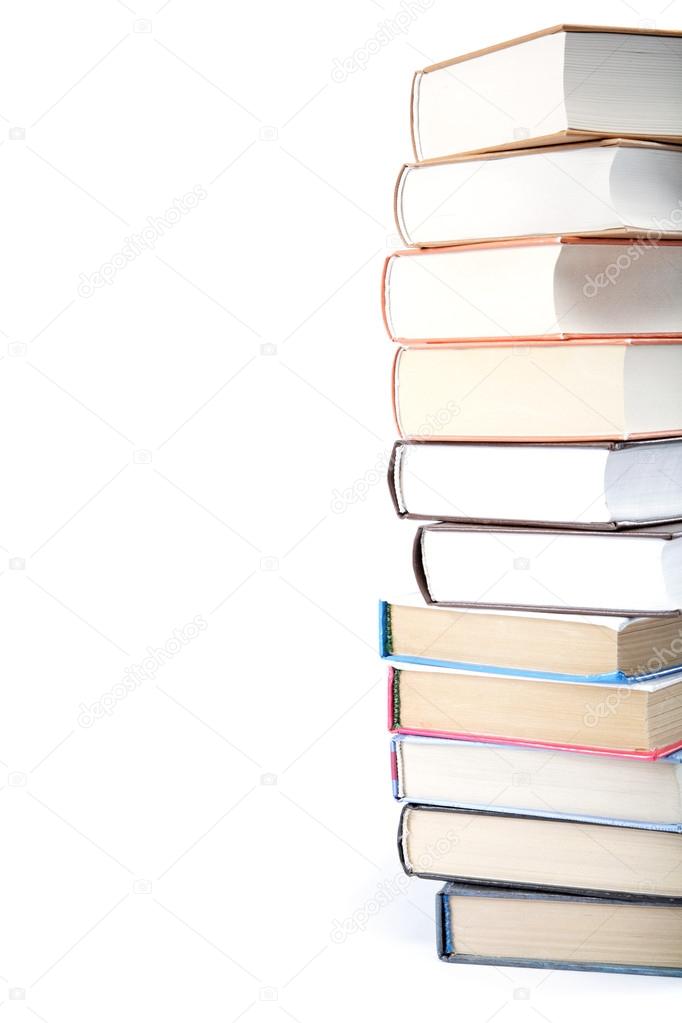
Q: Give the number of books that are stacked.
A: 11